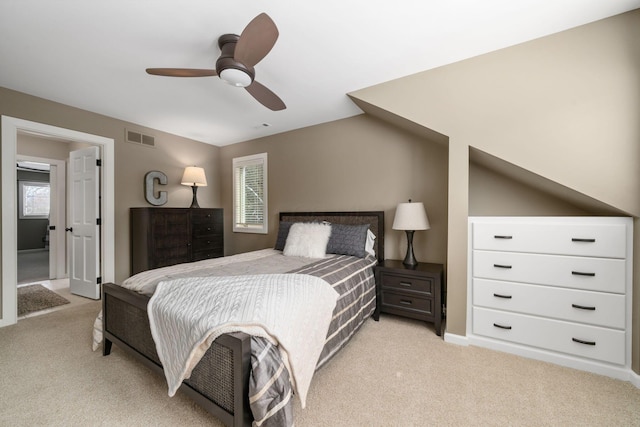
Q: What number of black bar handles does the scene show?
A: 8